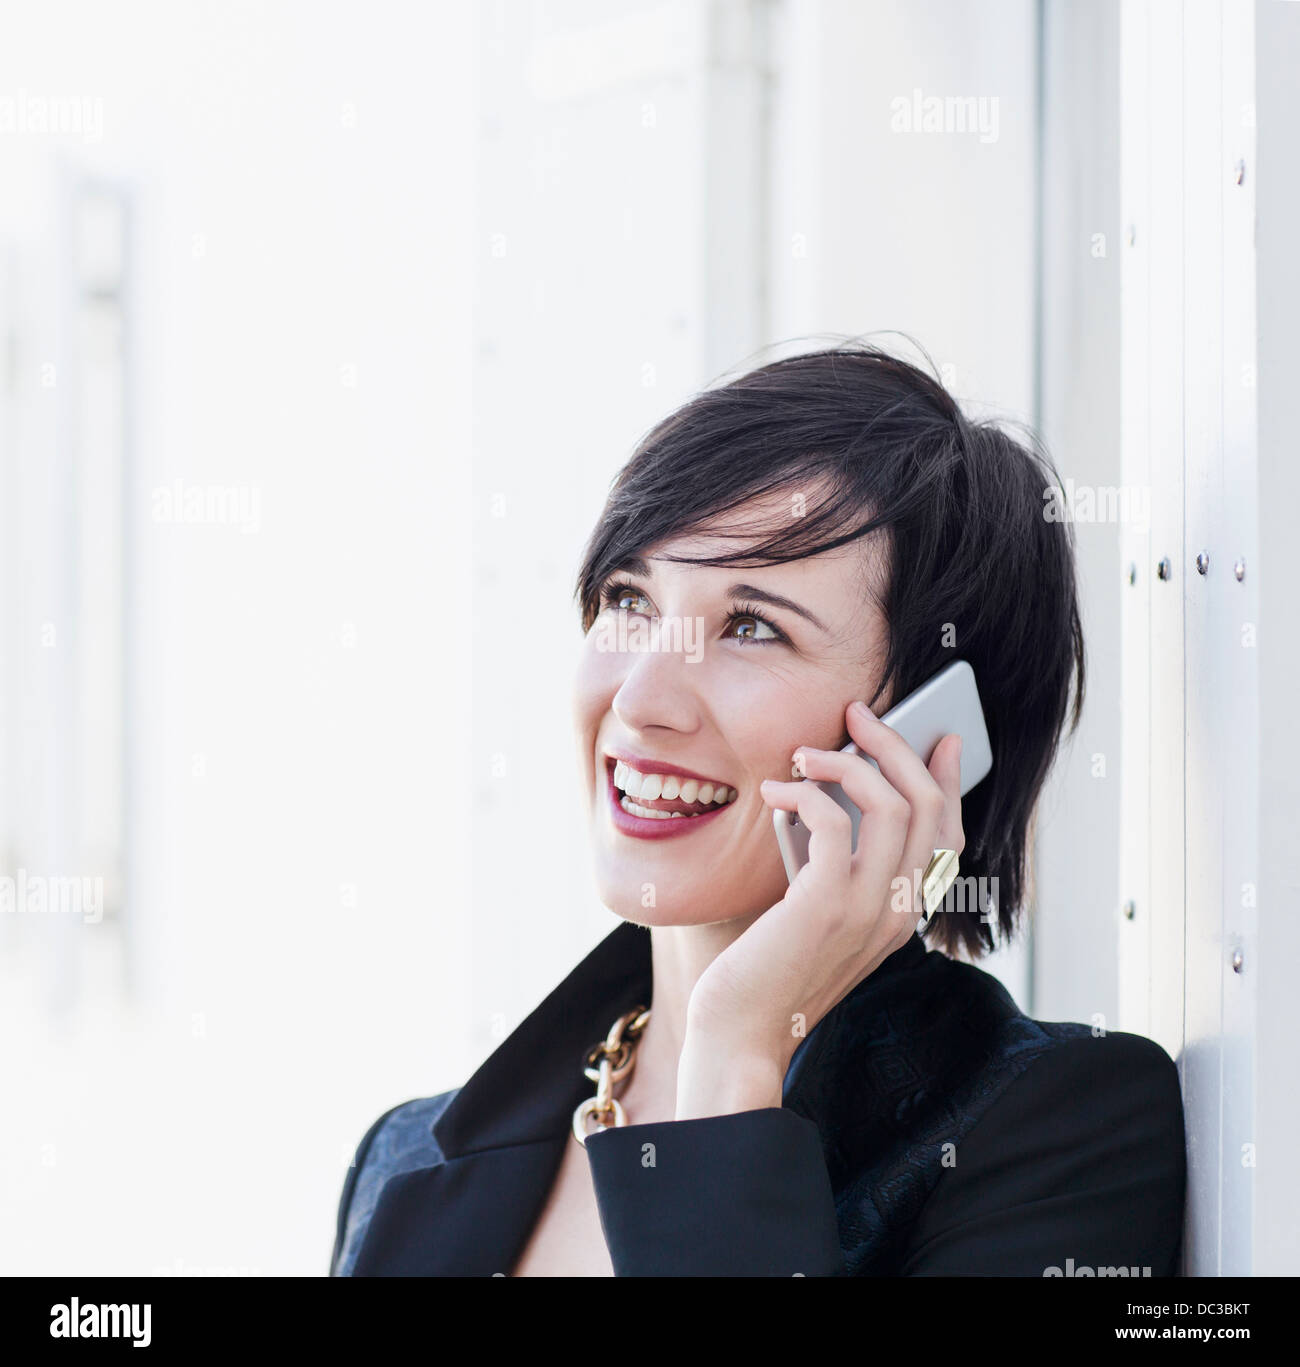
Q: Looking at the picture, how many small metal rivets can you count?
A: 8